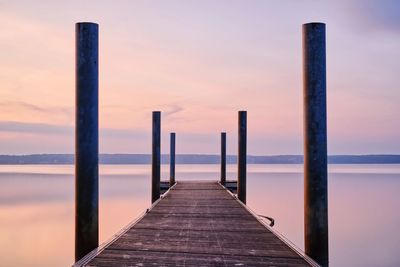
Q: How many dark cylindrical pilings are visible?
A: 6